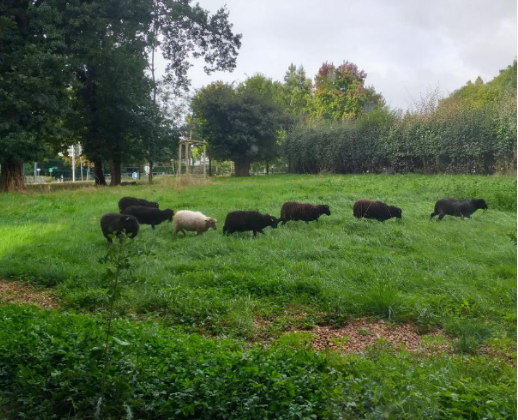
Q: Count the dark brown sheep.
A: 2